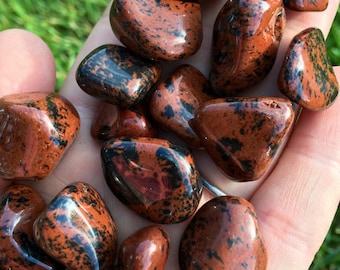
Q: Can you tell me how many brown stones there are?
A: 14